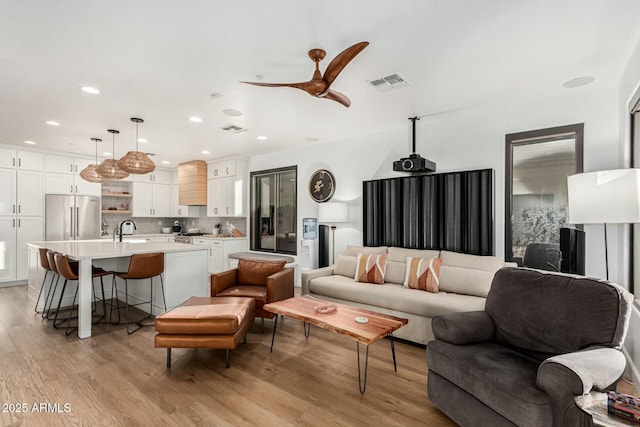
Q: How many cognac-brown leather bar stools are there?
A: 4